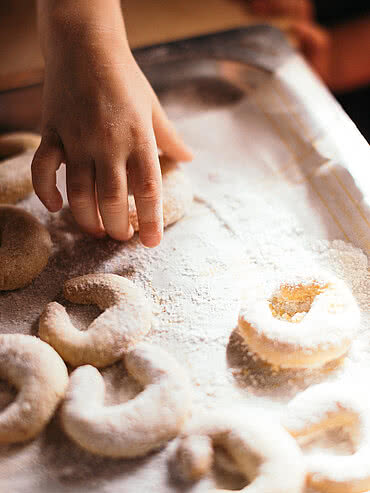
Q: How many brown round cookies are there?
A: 1